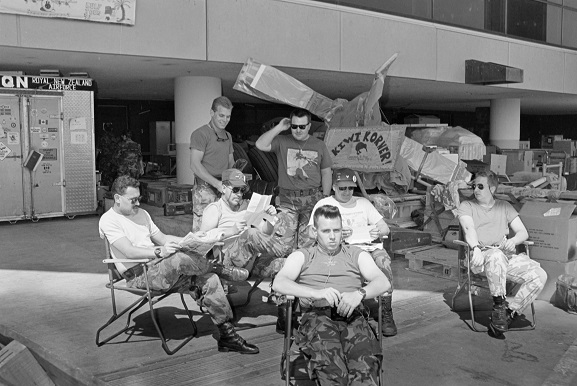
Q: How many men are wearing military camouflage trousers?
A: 7